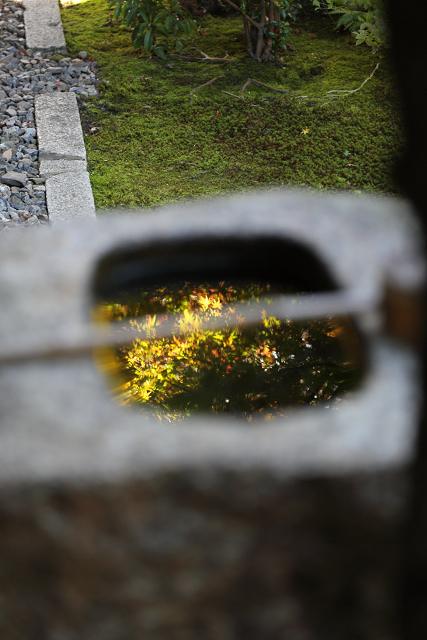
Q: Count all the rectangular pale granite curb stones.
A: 3